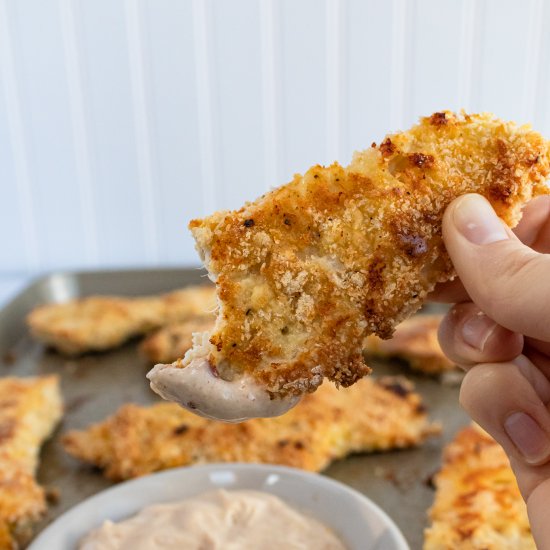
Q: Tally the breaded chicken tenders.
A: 7